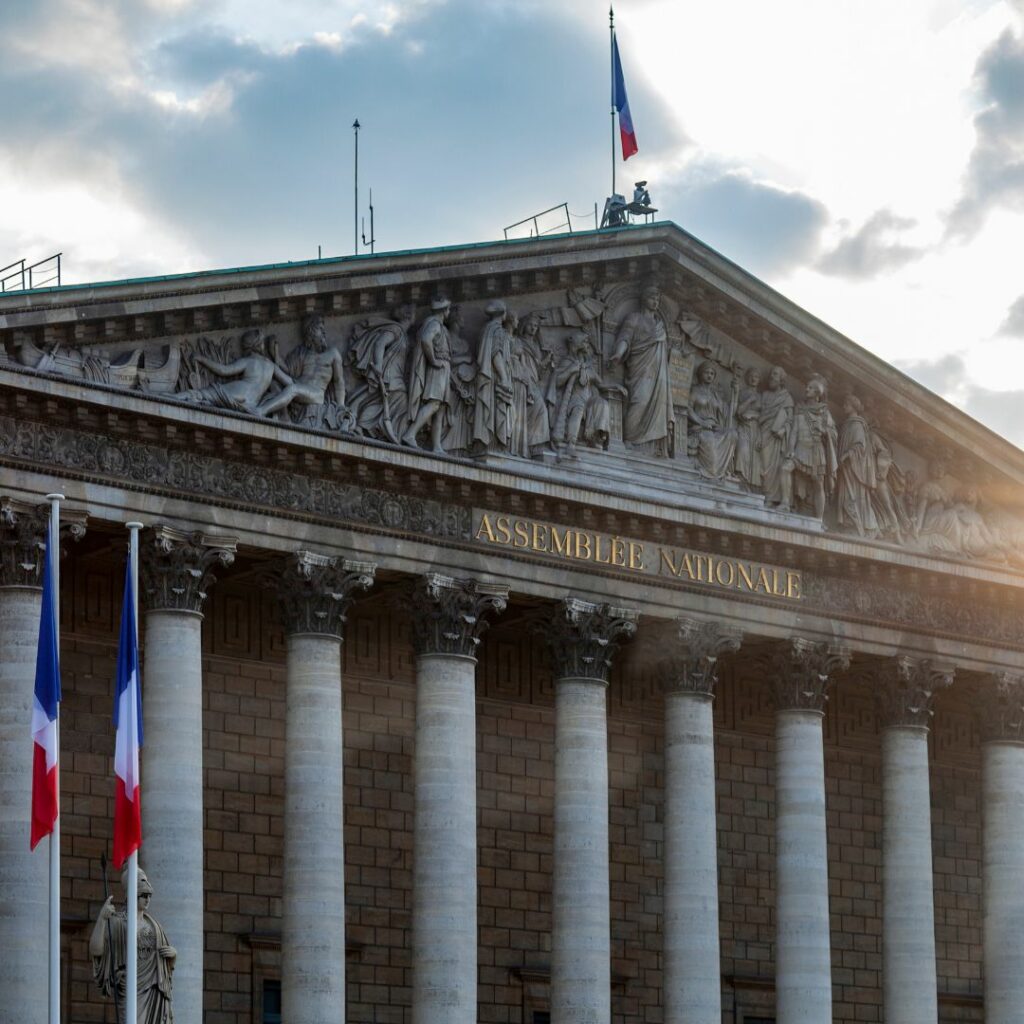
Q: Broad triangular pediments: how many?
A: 1